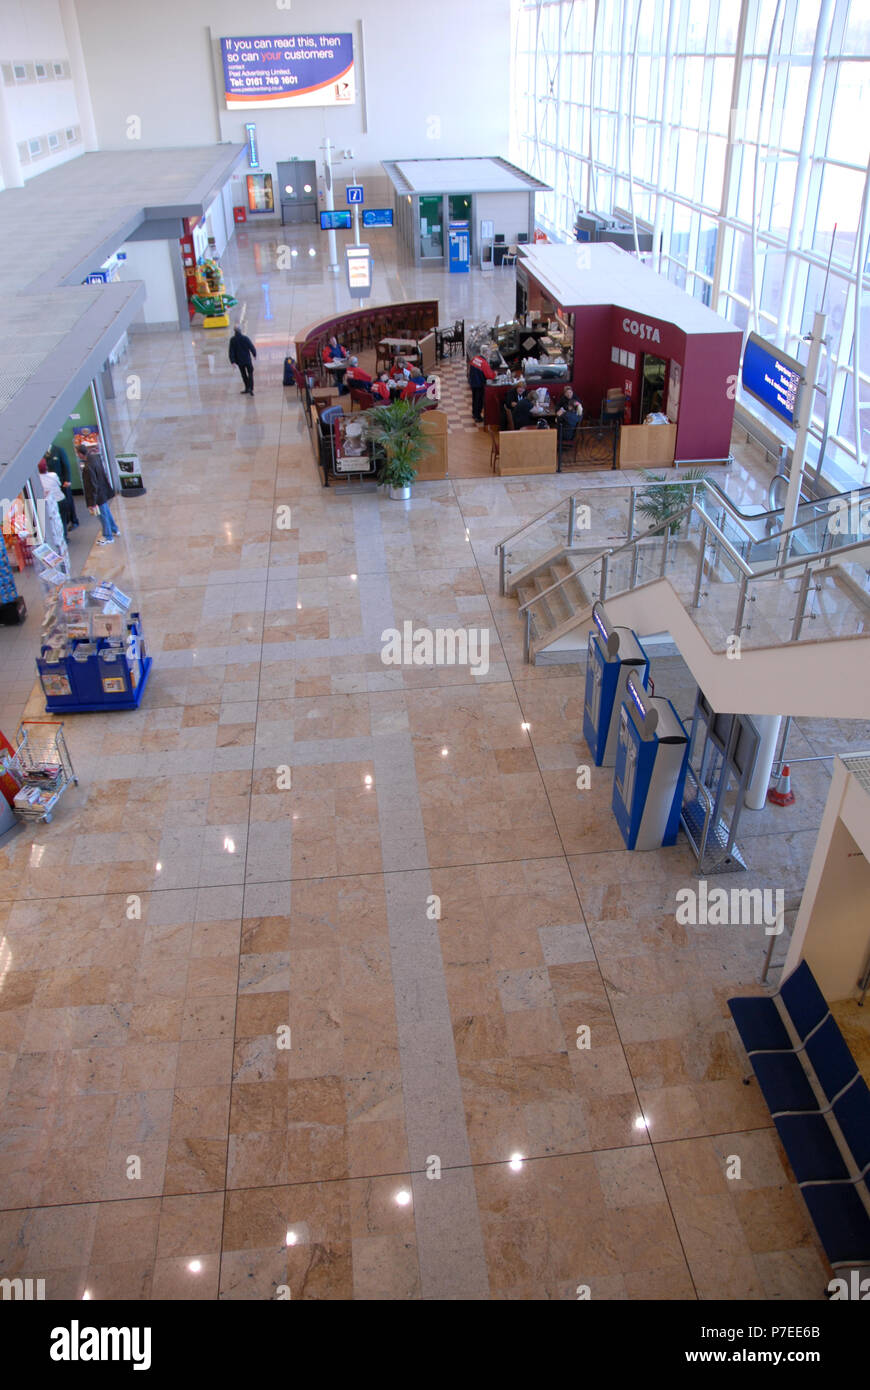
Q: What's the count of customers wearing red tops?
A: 6